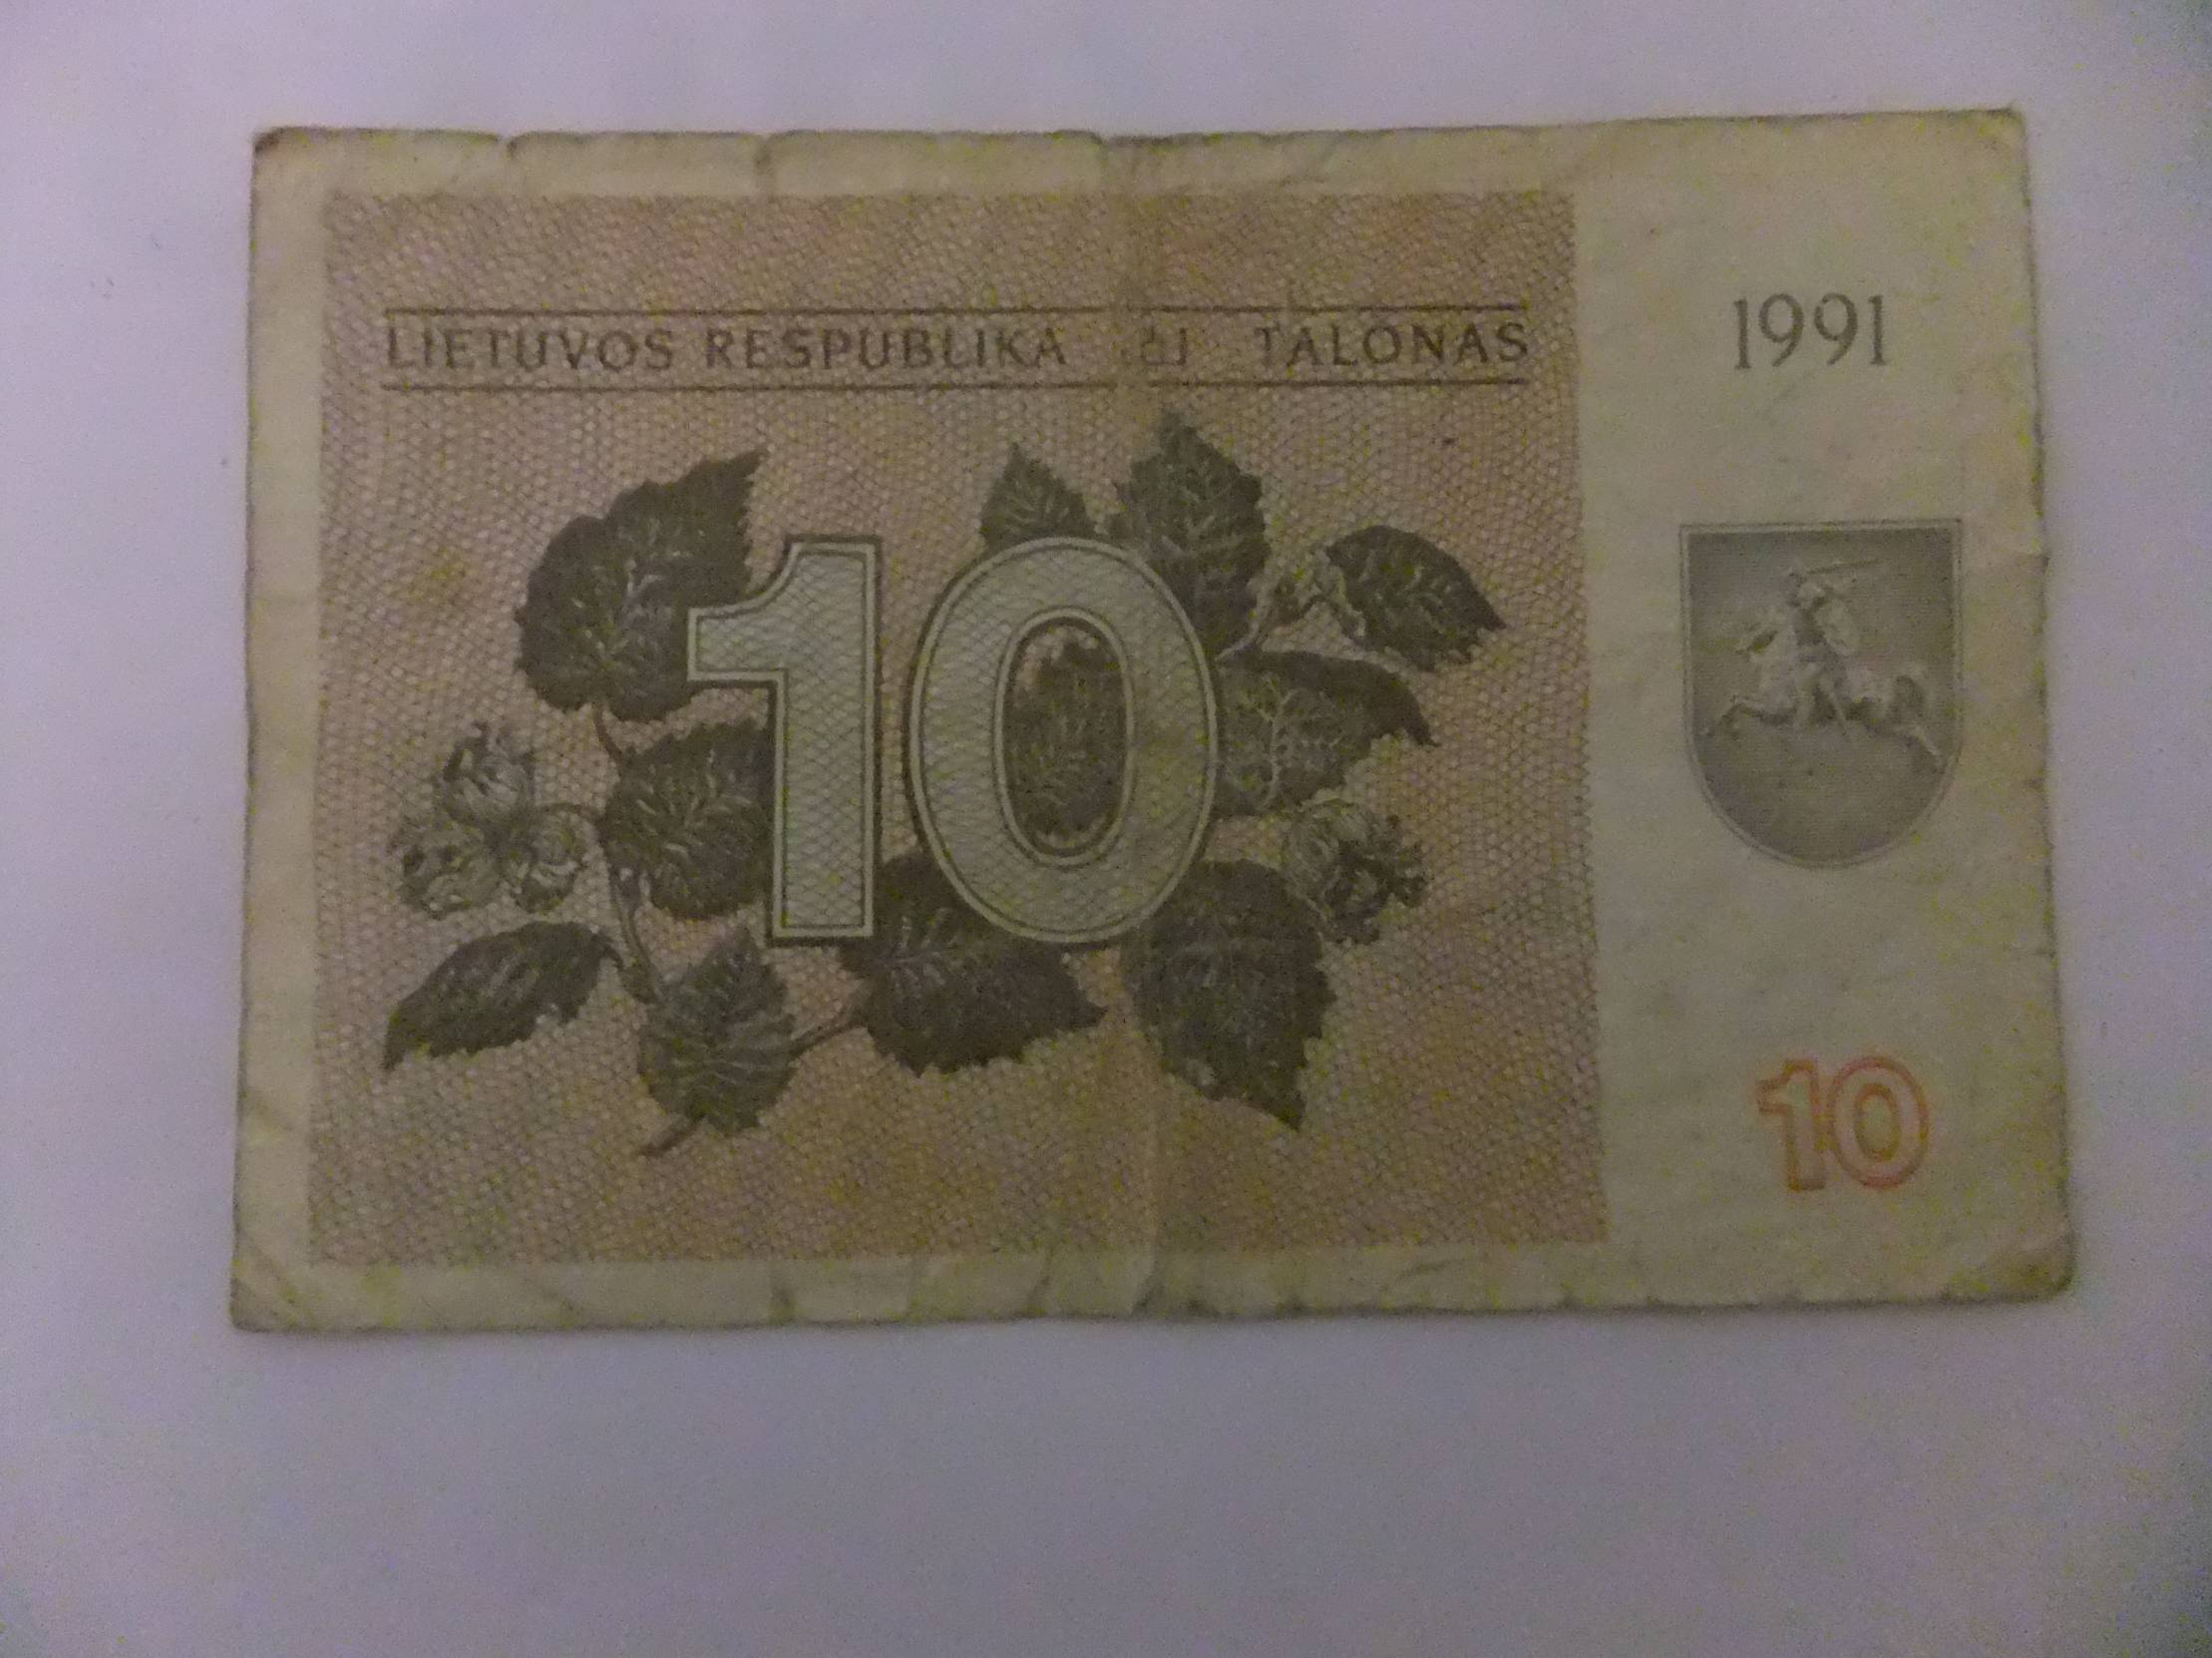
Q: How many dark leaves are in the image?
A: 11